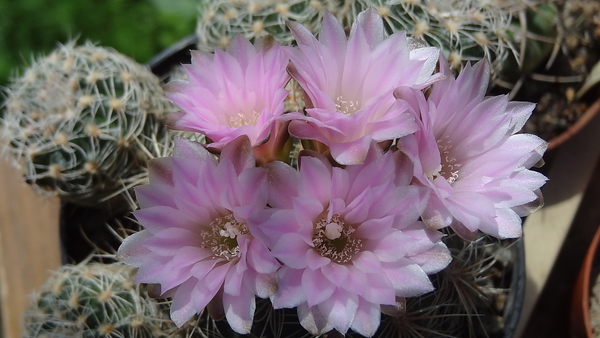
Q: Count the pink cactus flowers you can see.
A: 5